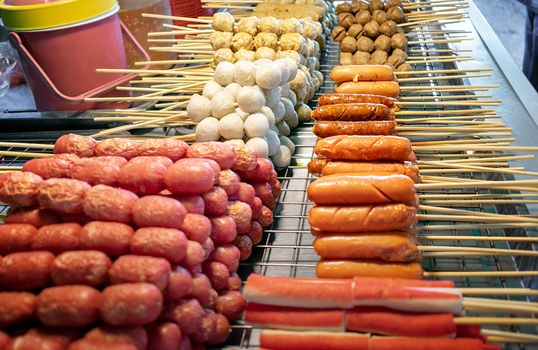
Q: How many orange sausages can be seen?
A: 11